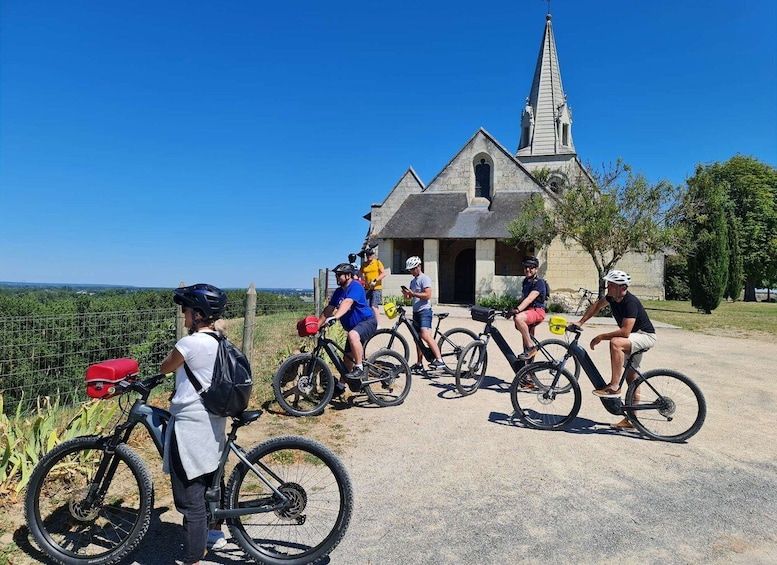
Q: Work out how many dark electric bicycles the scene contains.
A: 5